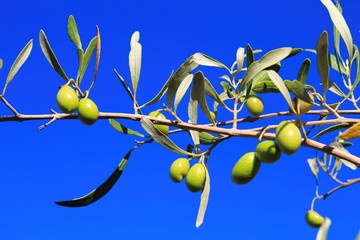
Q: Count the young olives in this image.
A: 11